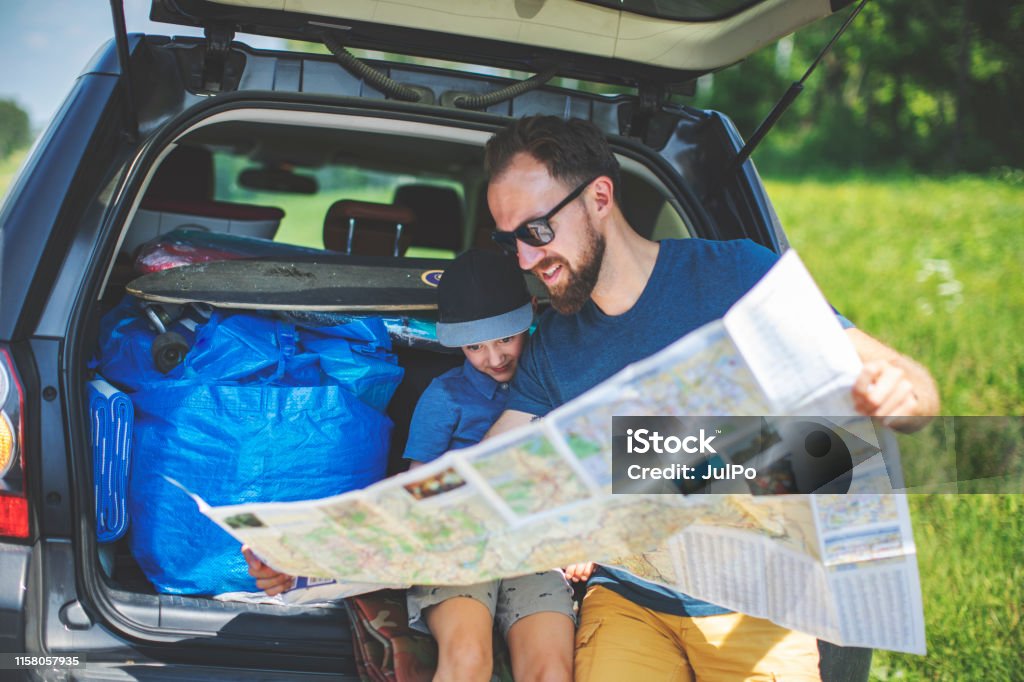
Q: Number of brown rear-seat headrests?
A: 1